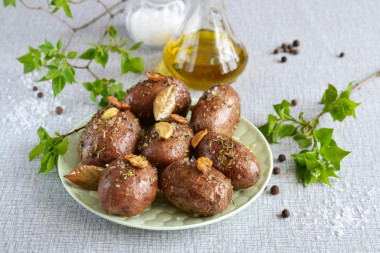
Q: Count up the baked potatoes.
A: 7